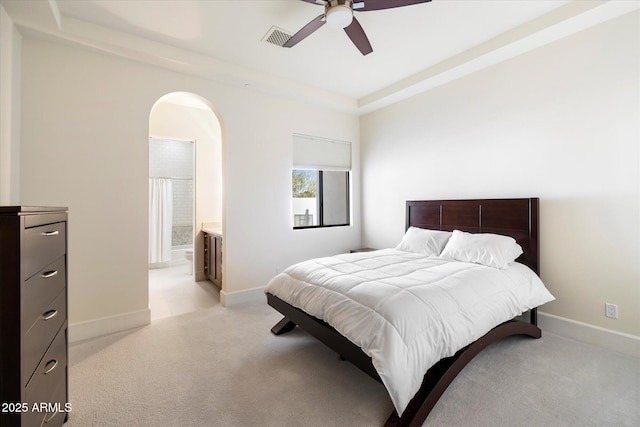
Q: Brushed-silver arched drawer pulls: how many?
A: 5